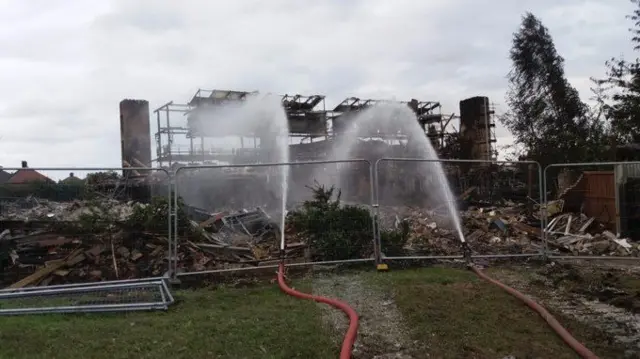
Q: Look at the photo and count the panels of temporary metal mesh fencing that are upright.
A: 4